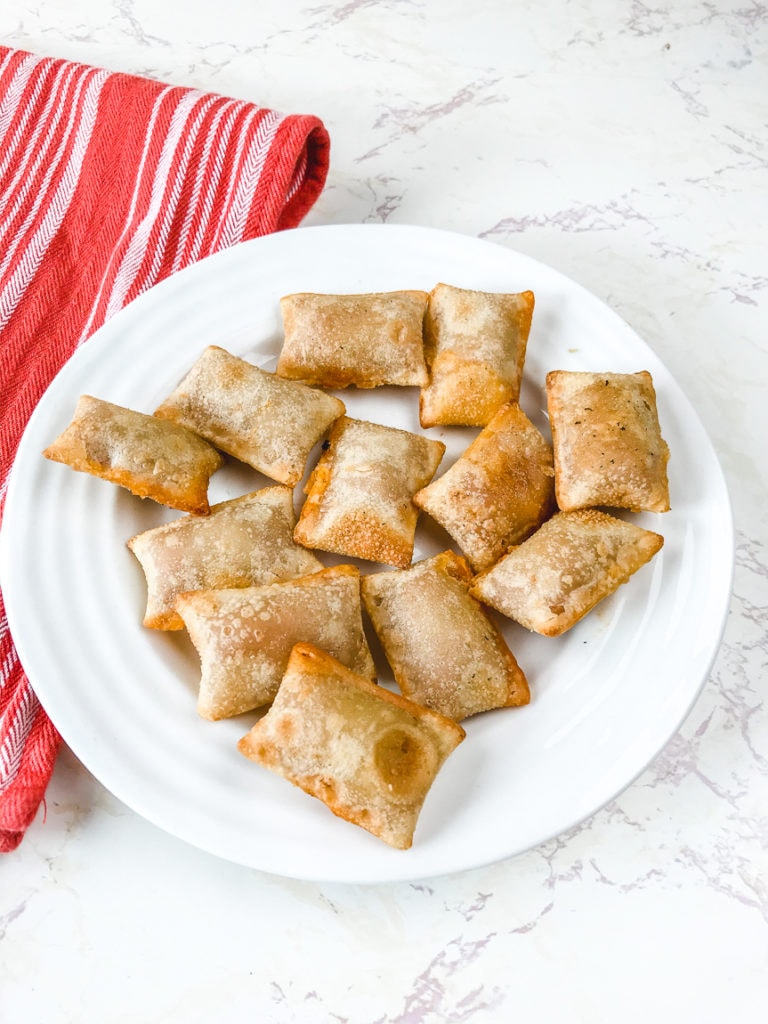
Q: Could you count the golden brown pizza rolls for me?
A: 12